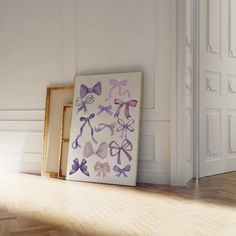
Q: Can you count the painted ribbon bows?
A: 13